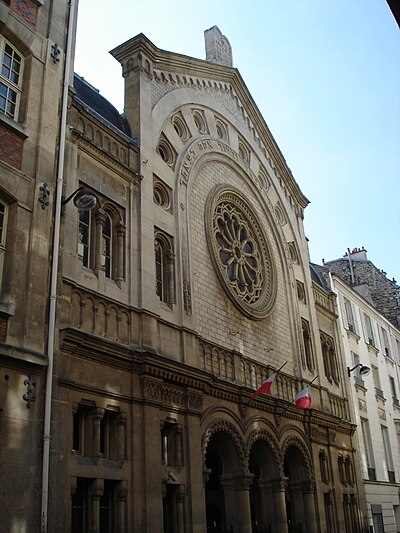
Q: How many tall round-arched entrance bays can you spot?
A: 3